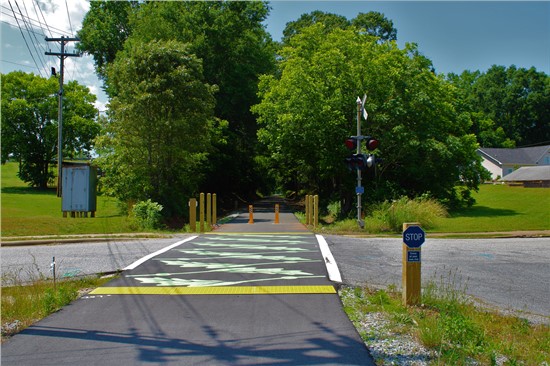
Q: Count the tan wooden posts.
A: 8